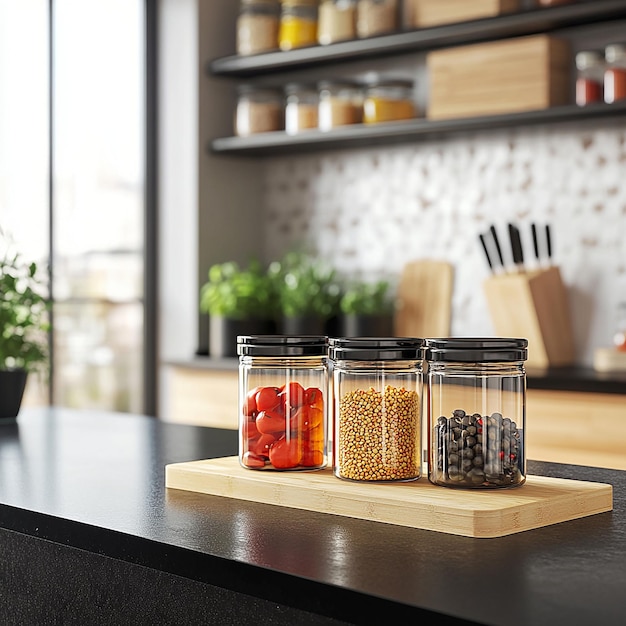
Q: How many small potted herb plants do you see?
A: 3